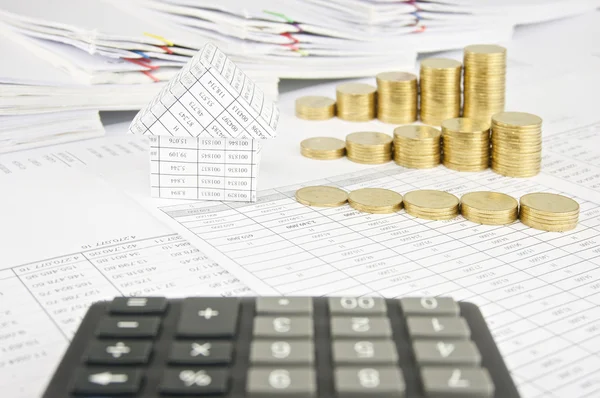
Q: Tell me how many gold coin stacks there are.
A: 15